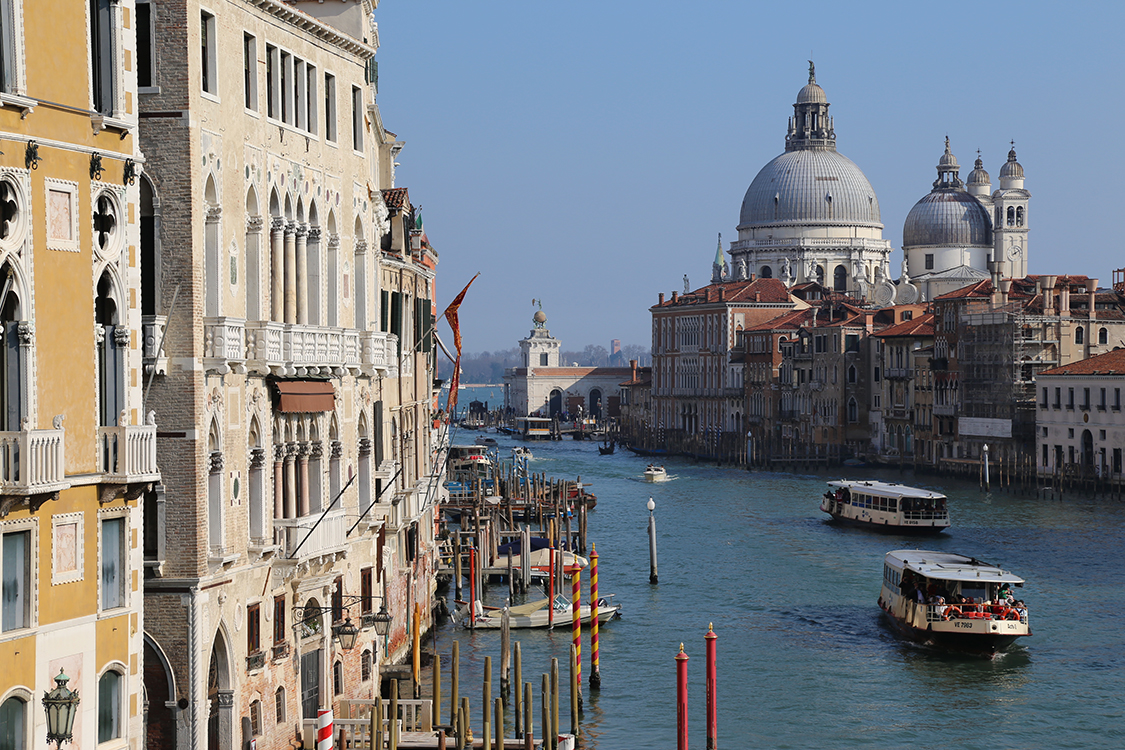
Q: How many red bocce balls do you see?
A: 0